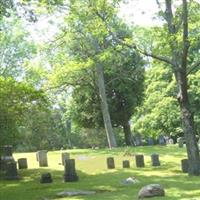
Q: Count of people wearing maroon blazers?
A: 0